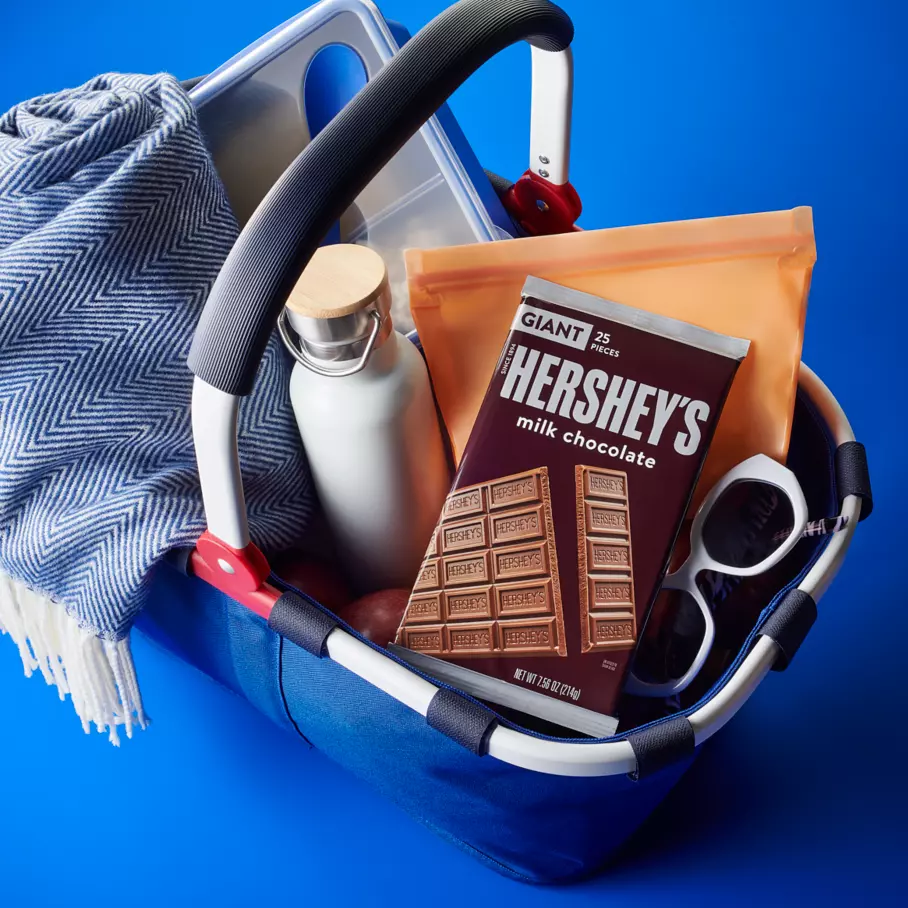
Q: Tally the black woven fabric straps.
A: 5